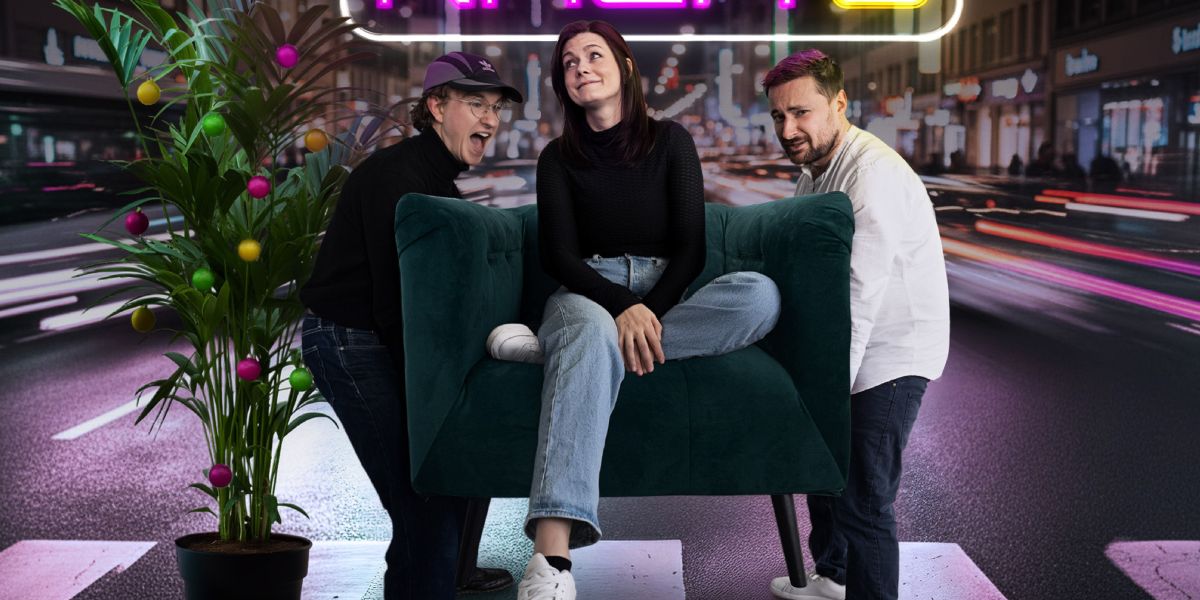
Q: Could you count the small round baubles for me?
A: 12